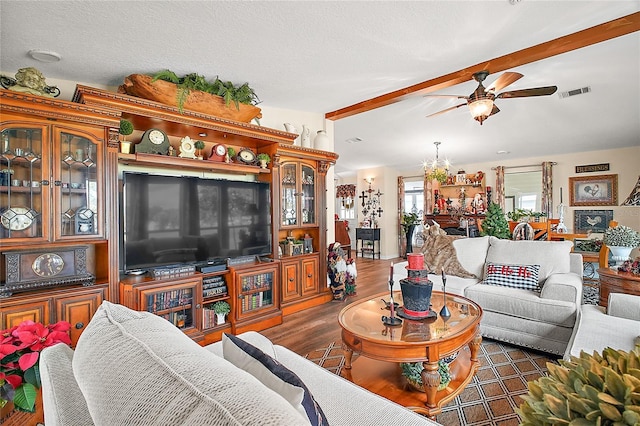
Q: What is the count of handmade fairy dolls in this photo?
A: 0